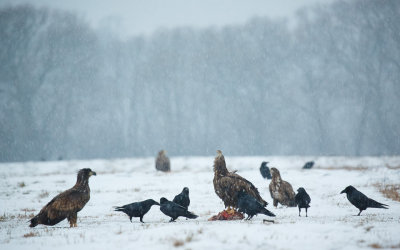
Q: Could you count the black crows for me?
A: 8